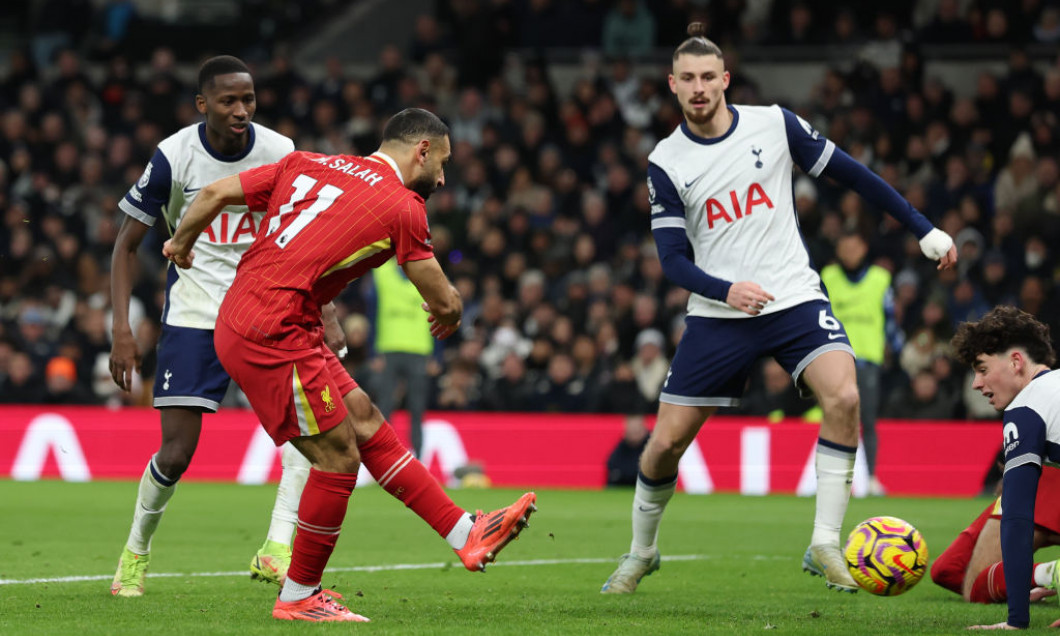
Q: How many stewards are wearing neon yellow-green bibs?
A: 2